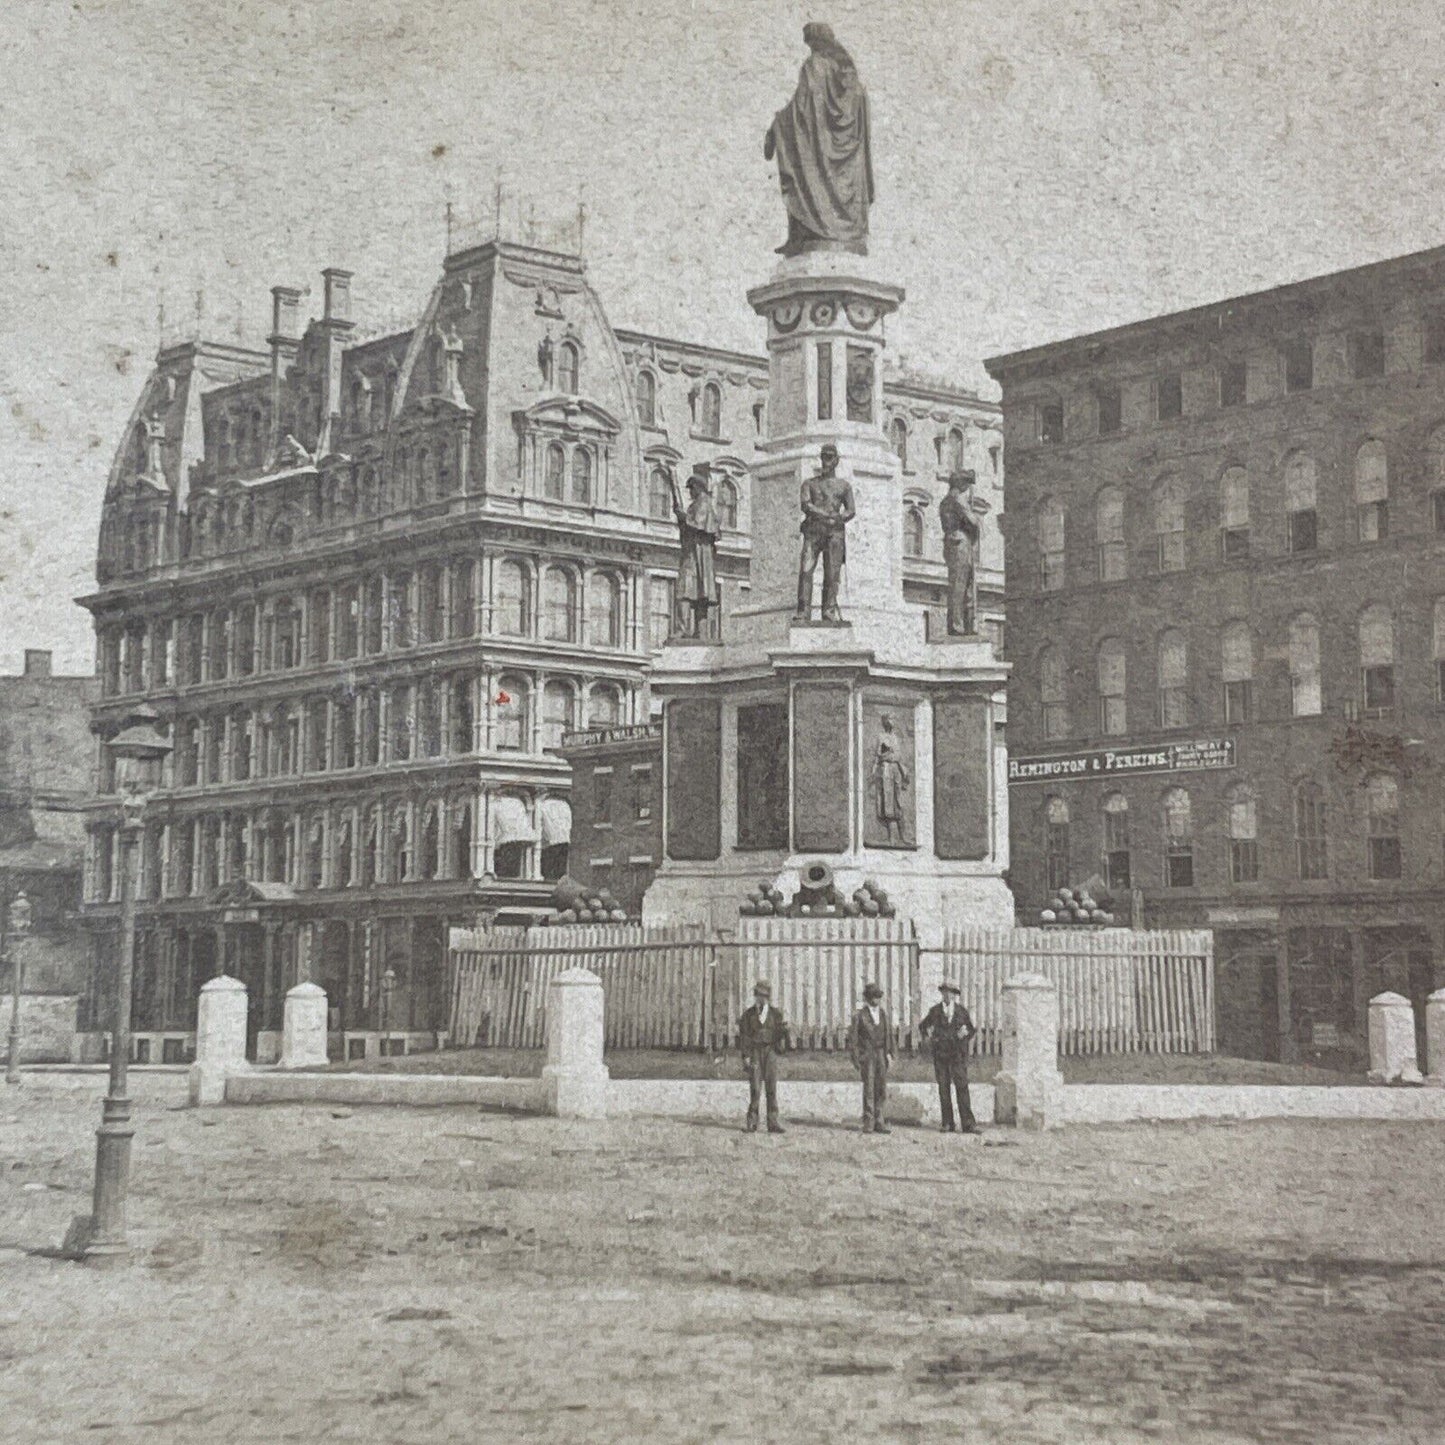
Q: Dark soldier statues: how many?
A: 3